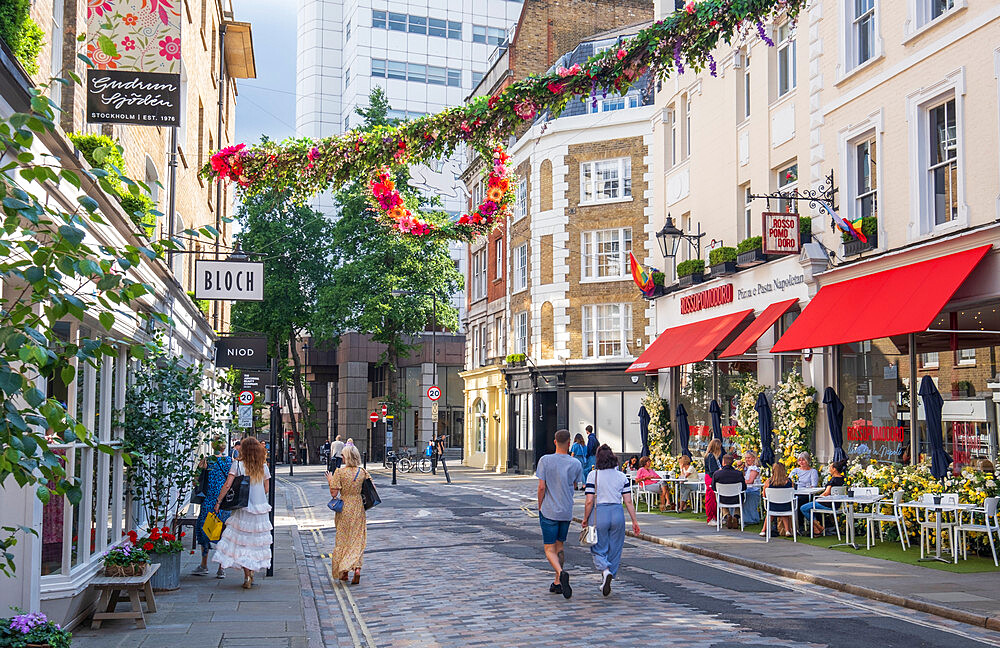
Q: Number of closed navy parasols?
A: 6